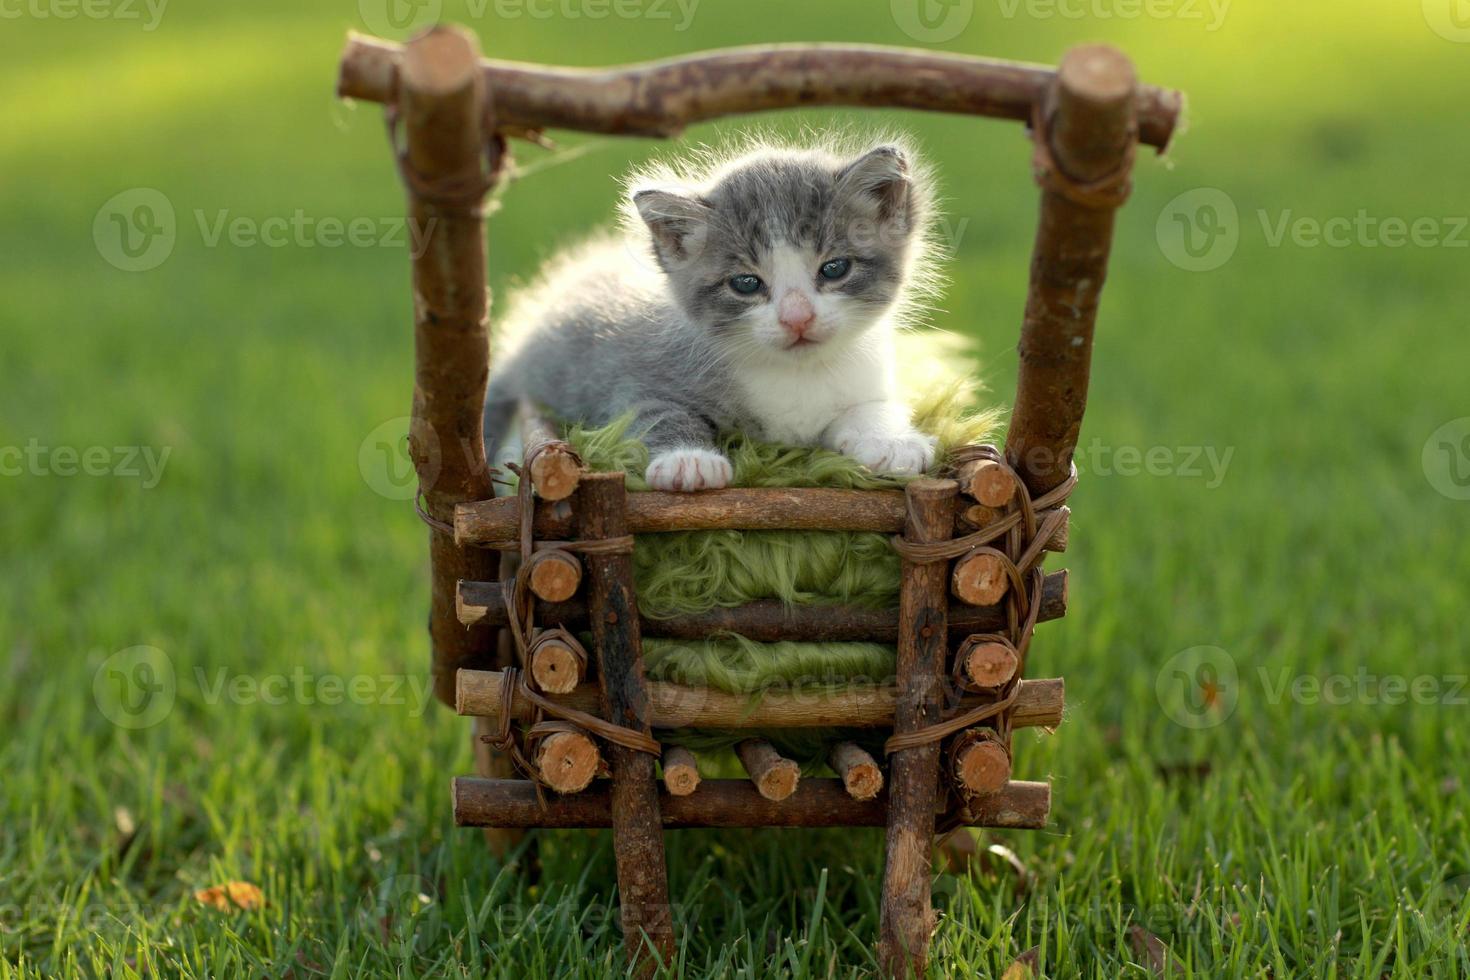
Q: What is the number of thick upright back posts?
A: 2